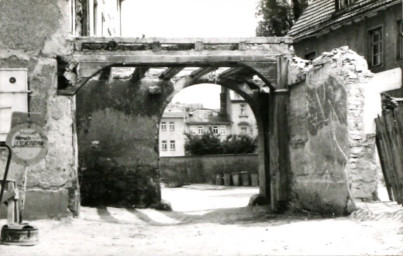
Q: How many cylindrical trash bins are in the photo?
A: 5